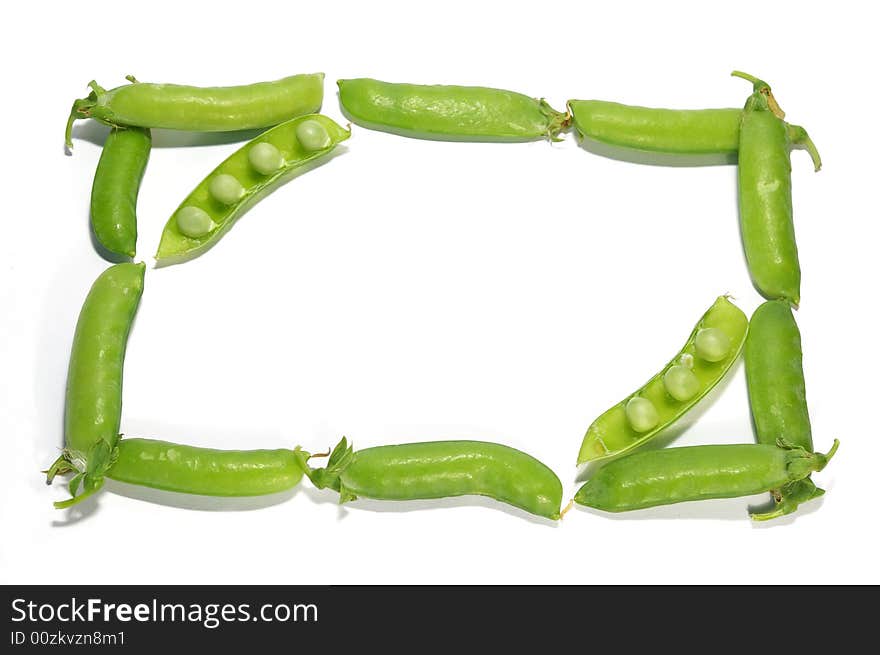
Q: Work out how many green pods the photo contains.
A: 12